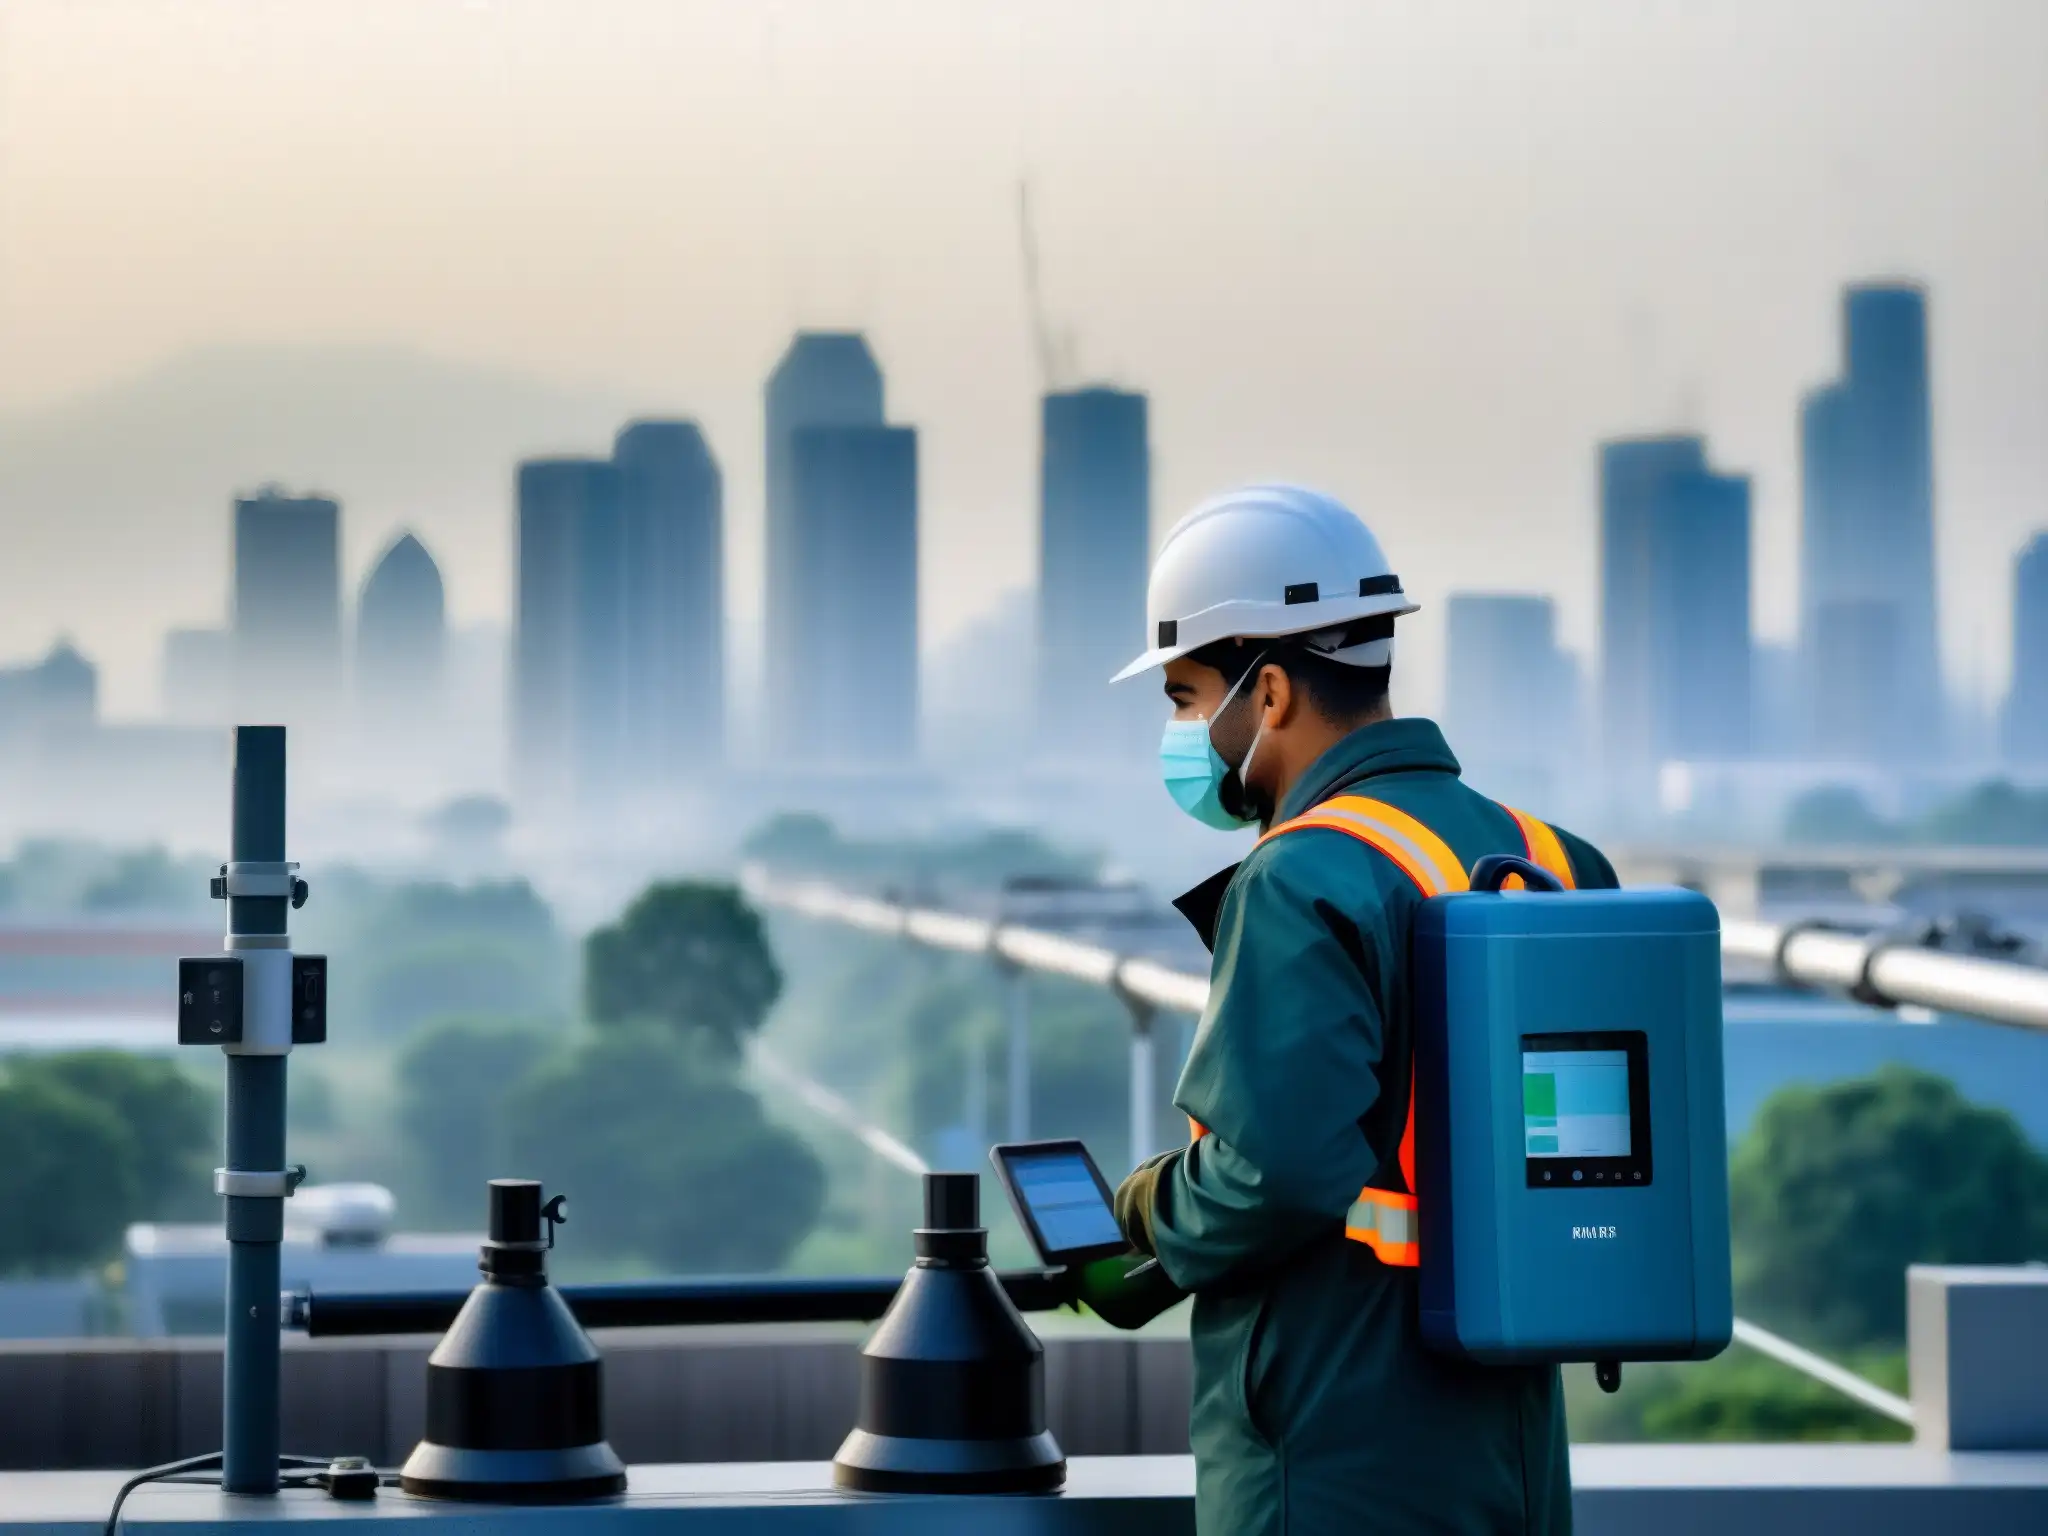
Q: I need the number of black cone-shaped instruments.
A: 2